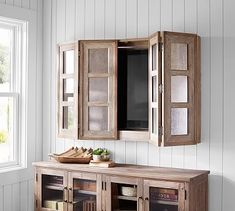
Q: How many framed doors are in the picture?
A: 8